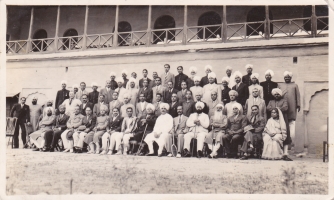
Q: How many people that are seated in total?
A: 15